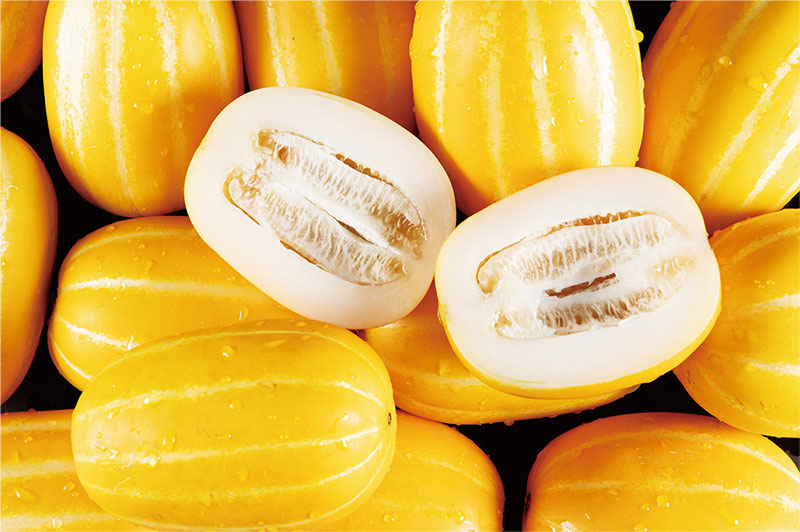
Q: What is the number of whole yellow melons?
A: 13